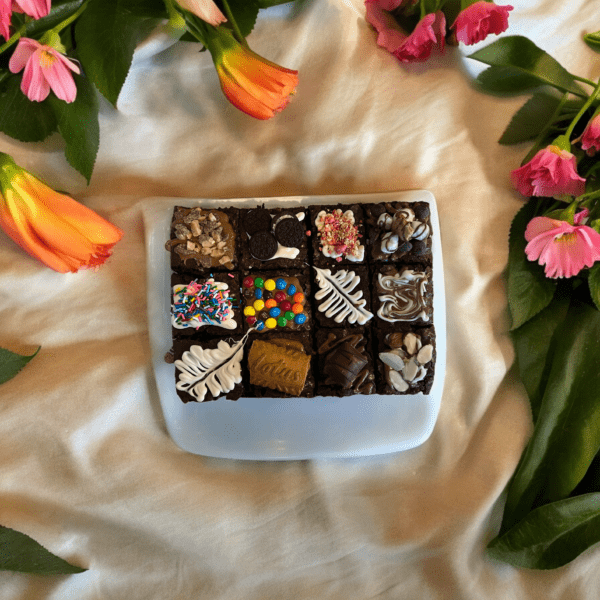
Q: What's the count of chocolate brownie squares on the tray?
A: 12